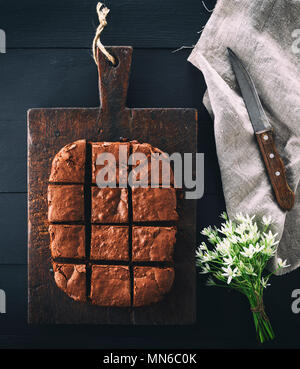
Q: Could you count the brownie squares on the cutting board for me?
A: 12